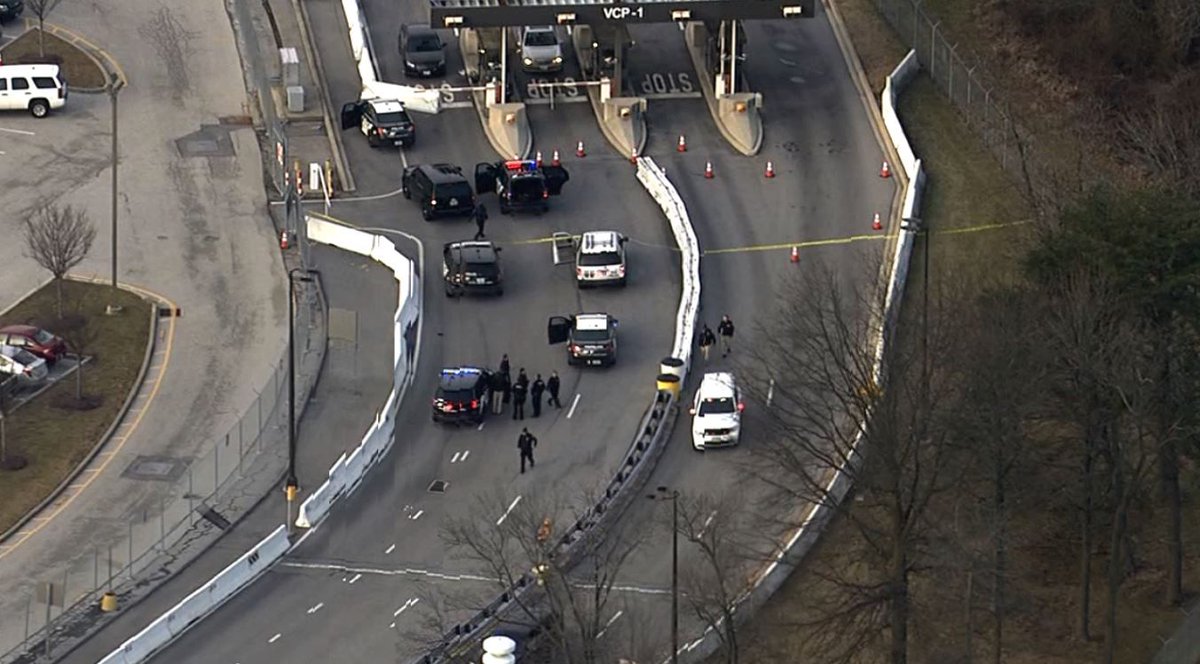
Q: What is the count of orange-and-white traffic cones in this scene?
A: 11